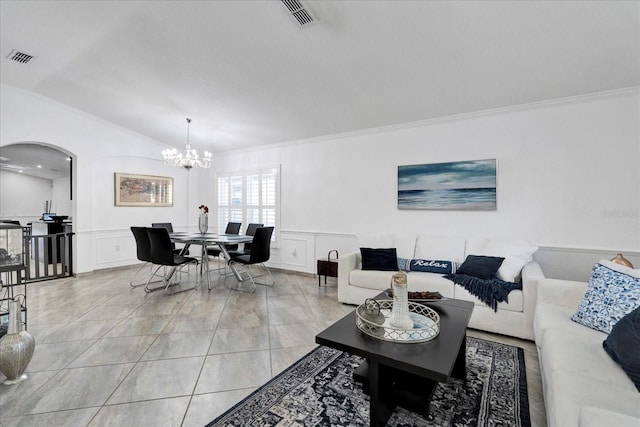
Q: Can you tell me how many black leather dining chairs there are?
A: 6